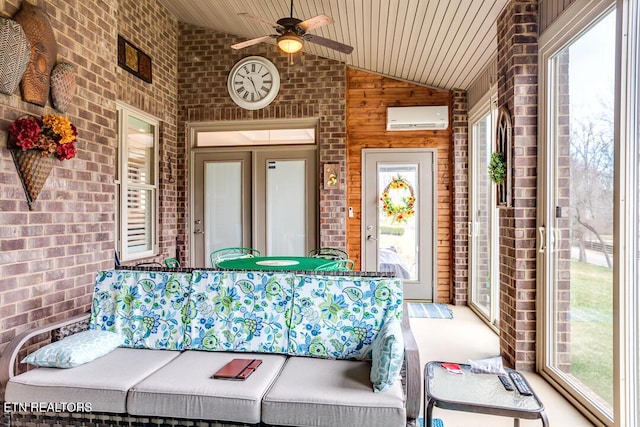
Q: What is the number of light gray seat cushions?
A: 3